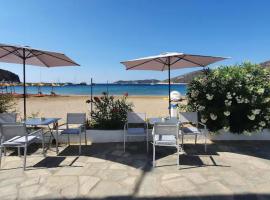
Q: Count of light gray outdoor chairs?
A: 6